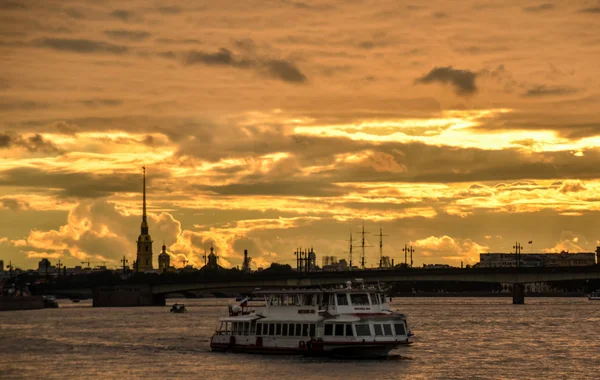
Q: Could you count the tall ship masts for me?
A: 3